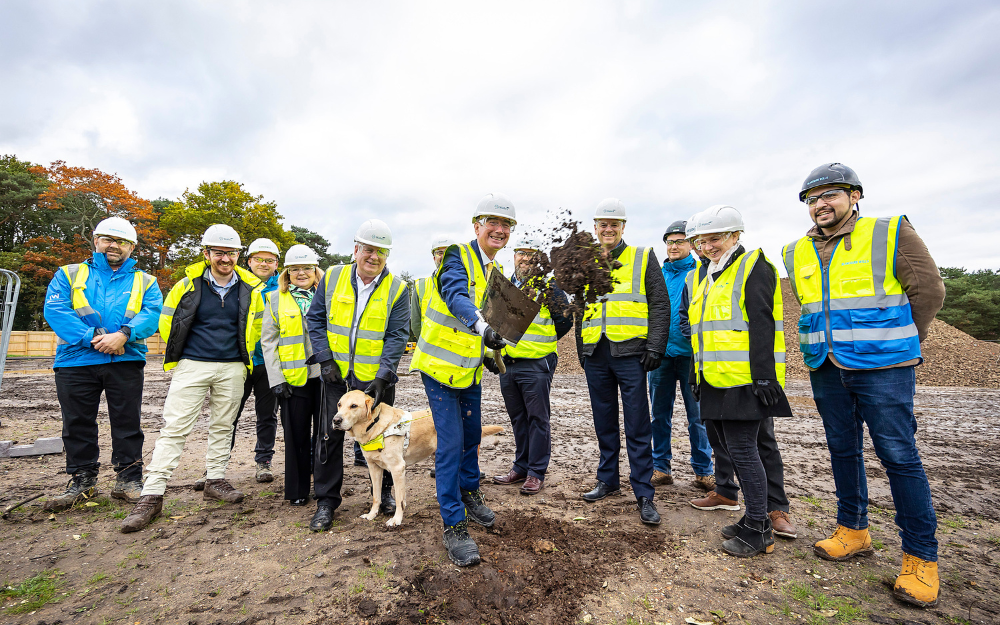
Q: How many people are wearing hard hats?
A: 13